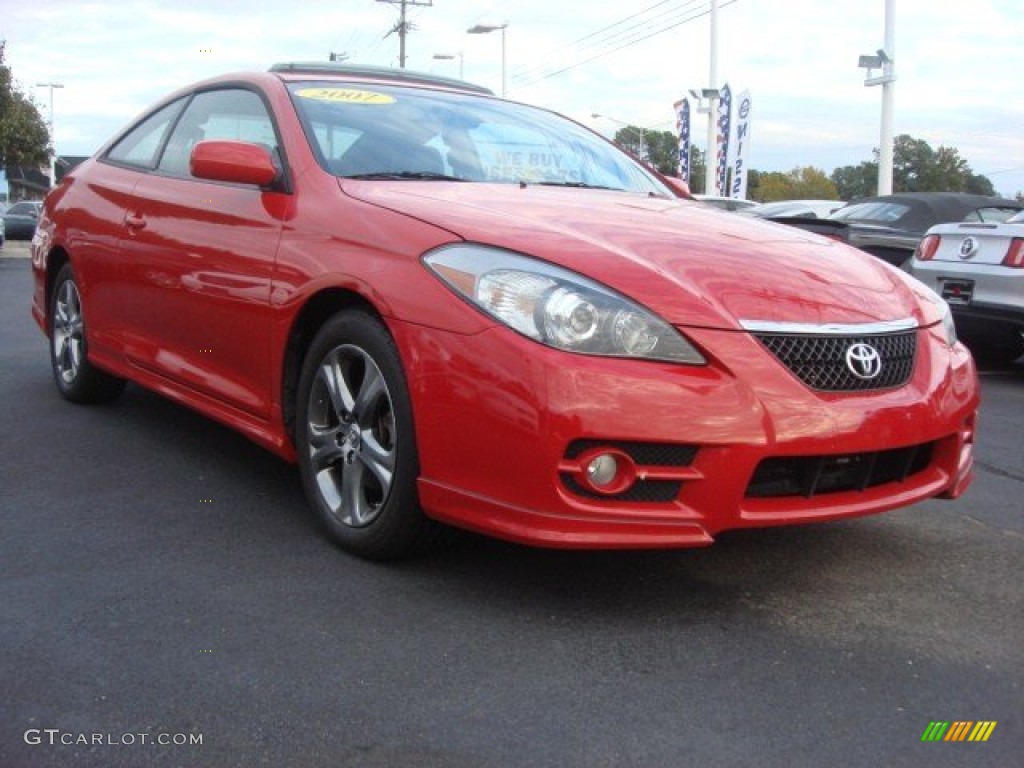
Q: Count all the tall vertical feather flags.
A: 3